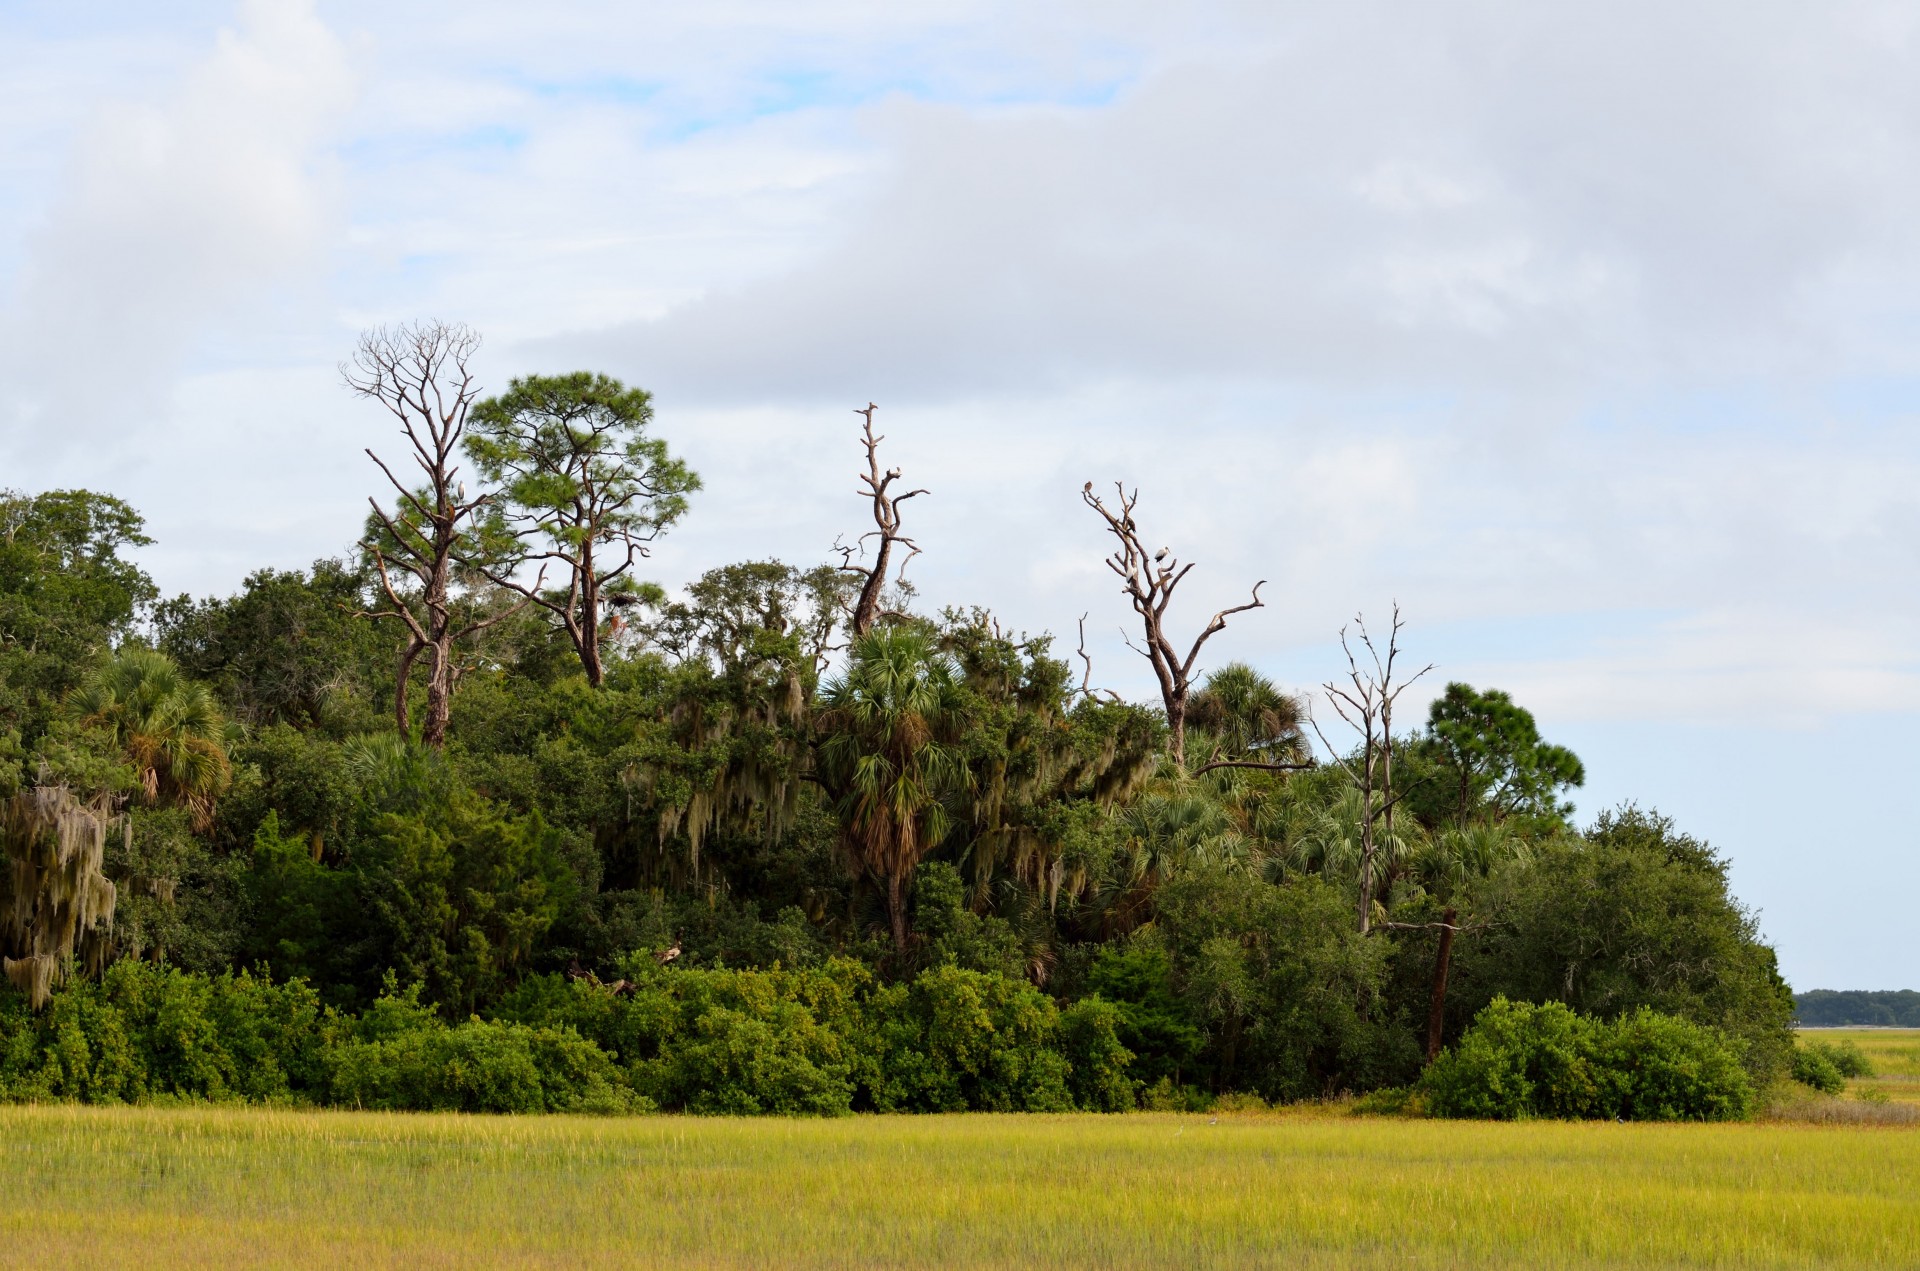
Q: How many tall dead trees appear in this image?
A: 4